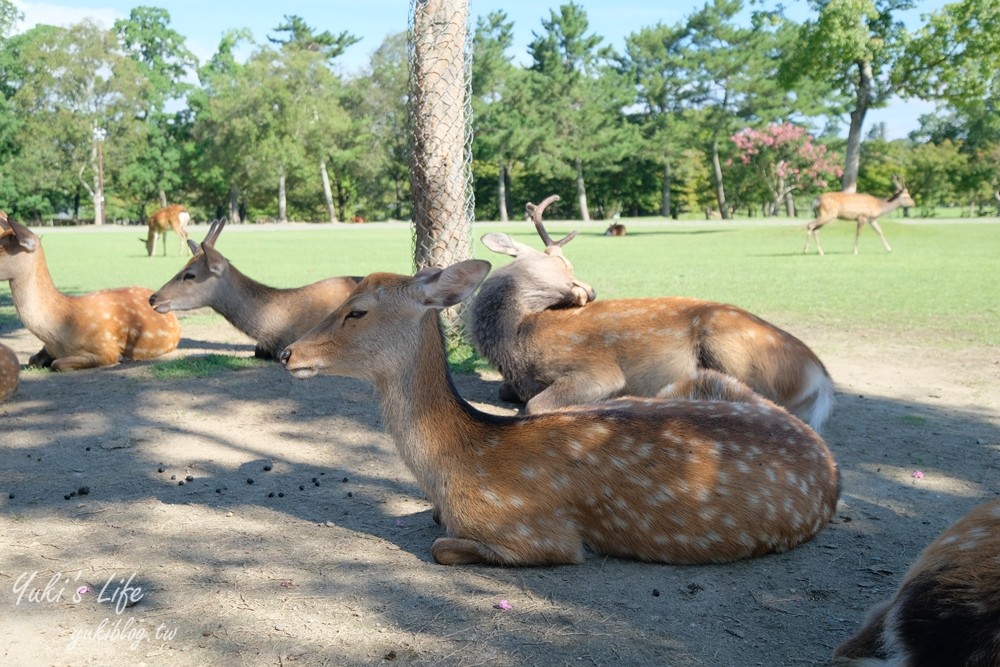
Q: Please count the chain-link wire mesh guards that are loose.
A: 1